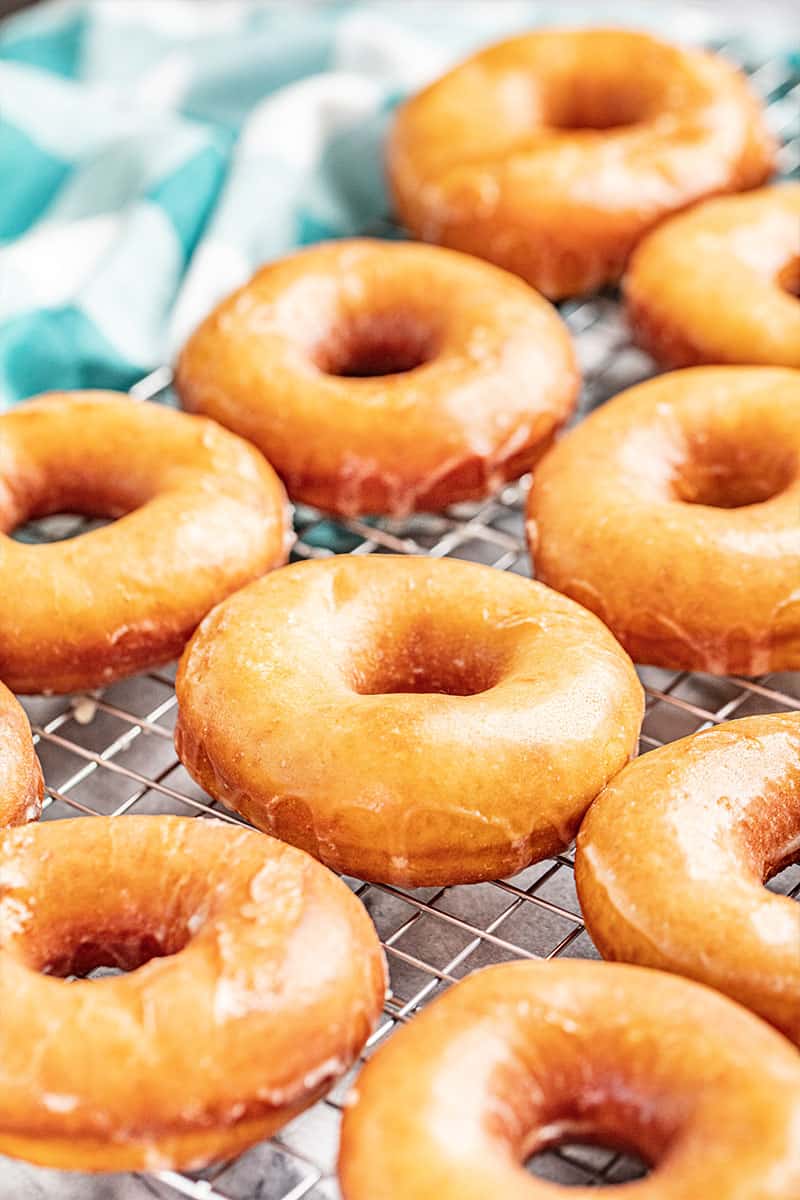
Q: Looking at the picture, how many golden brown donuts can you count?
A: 10